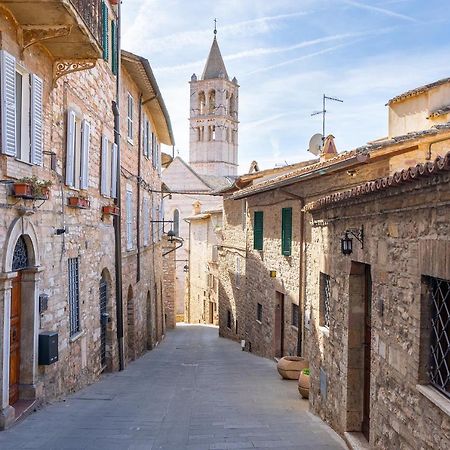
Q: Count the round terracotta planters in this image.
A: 2